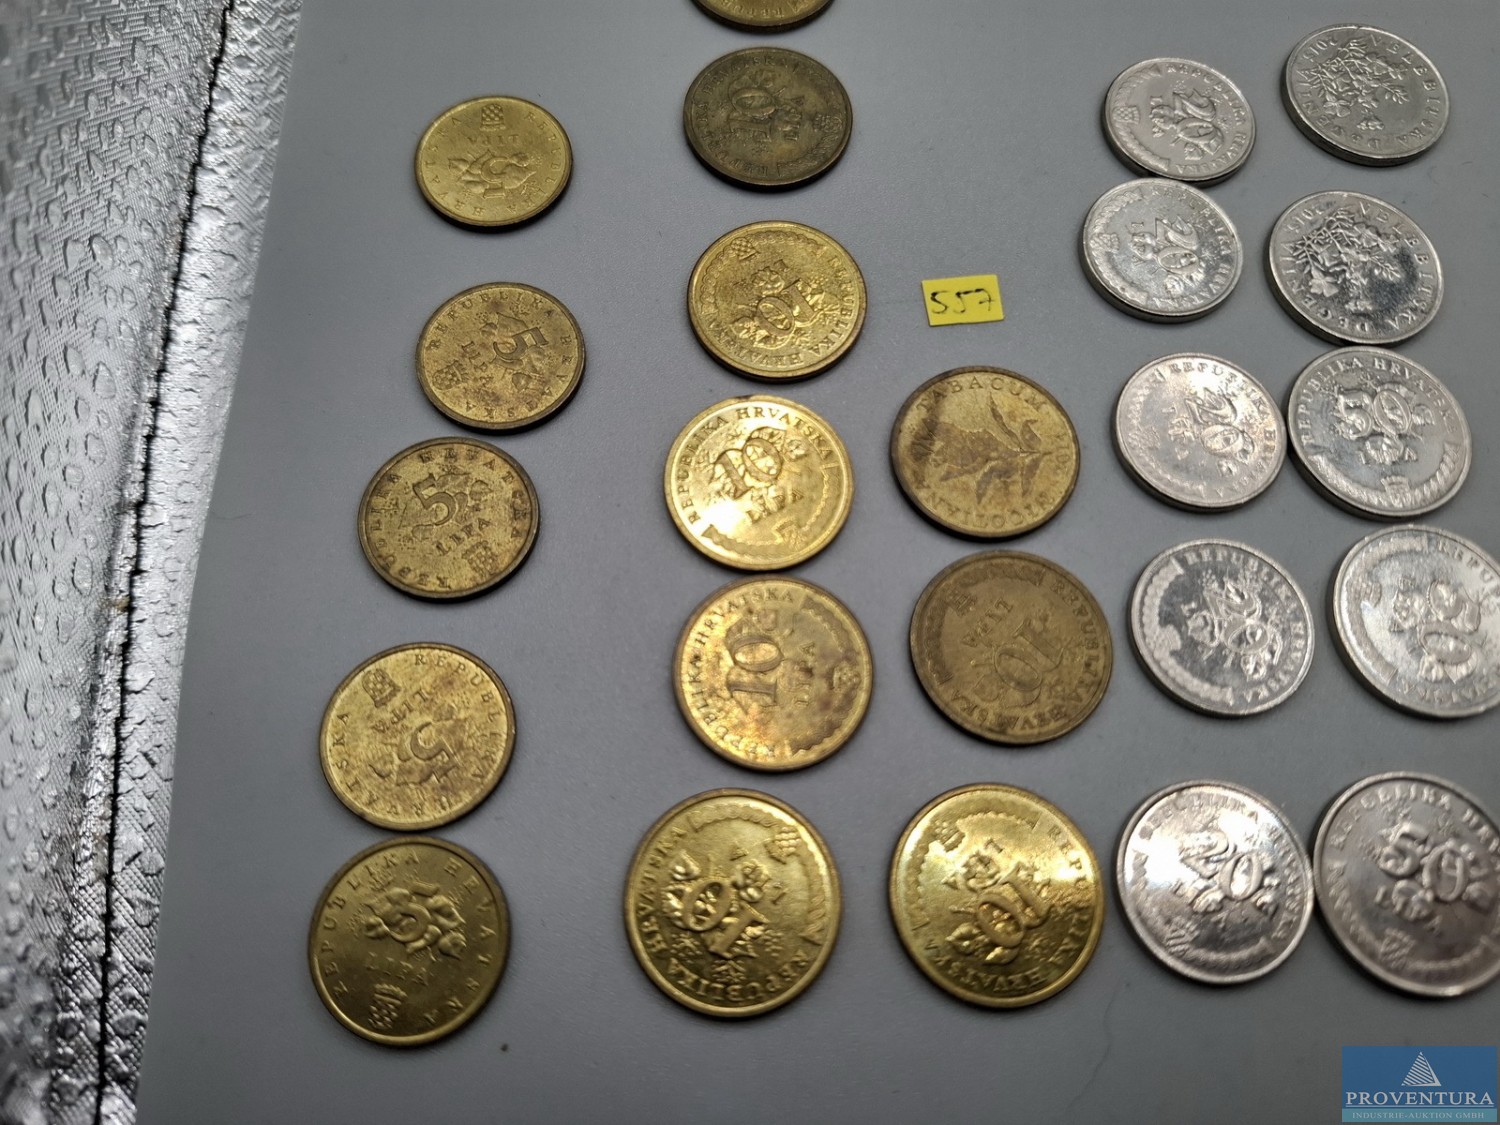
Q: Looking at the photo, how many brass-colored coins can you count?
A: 14